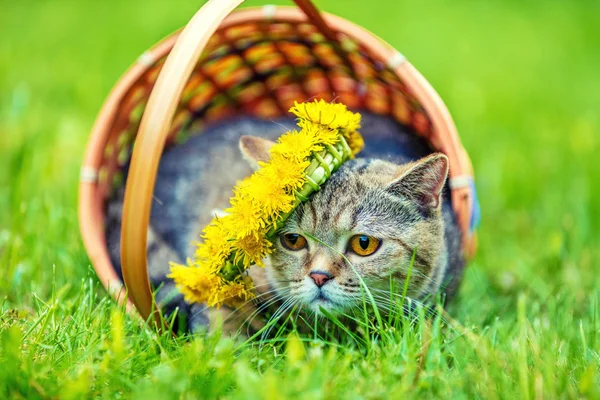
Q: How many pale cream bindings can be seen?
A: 6